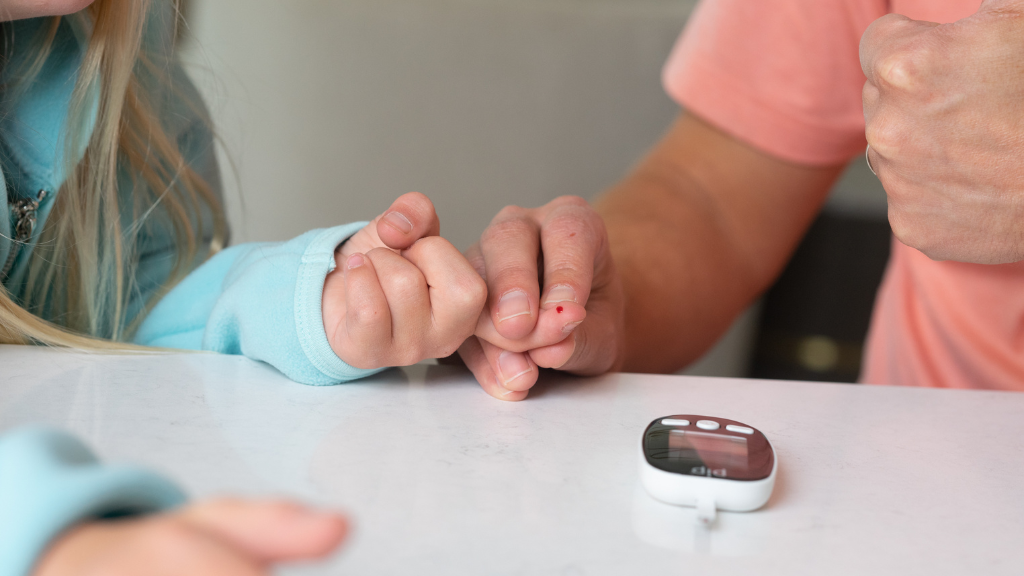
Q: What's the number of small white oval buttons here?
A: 3